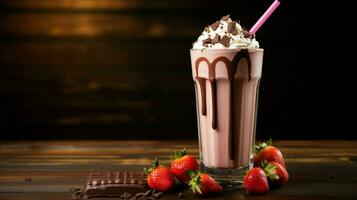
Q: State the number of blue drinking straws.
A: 0